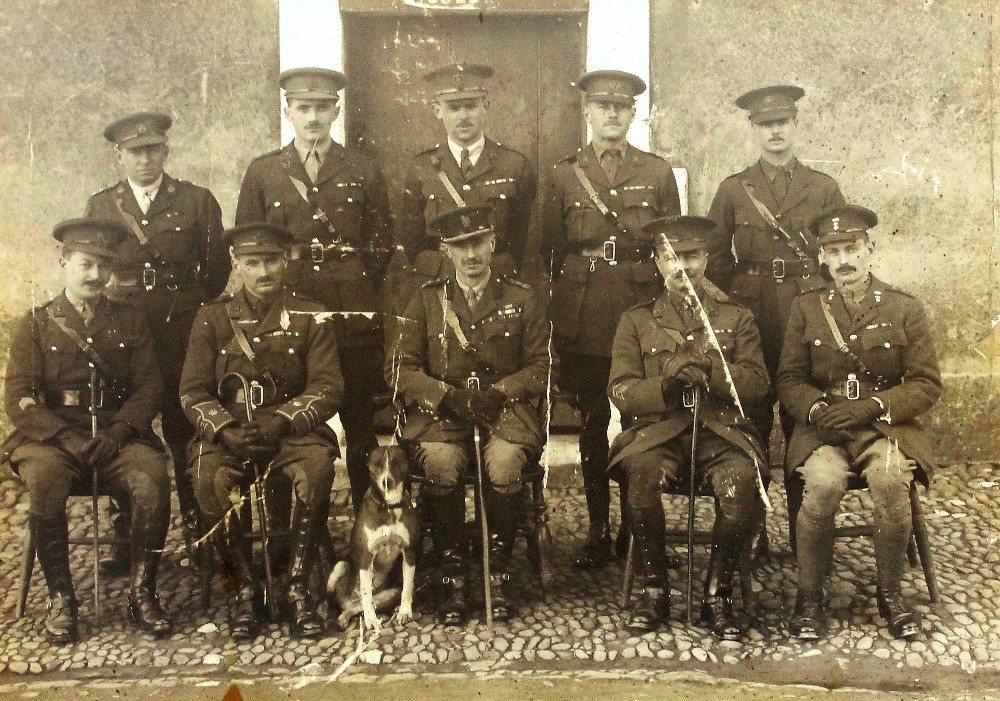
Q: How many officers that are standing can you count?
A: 5